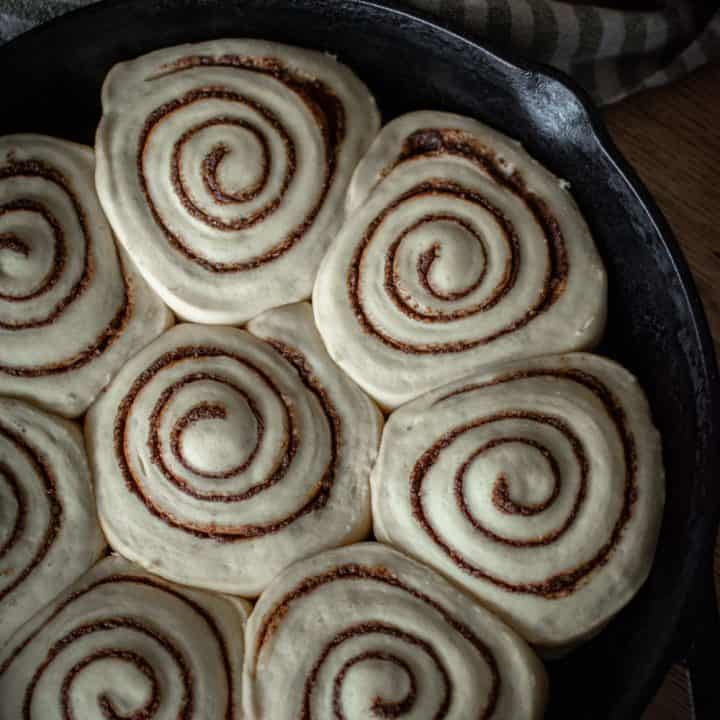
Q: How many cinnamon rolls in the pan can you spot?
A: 8